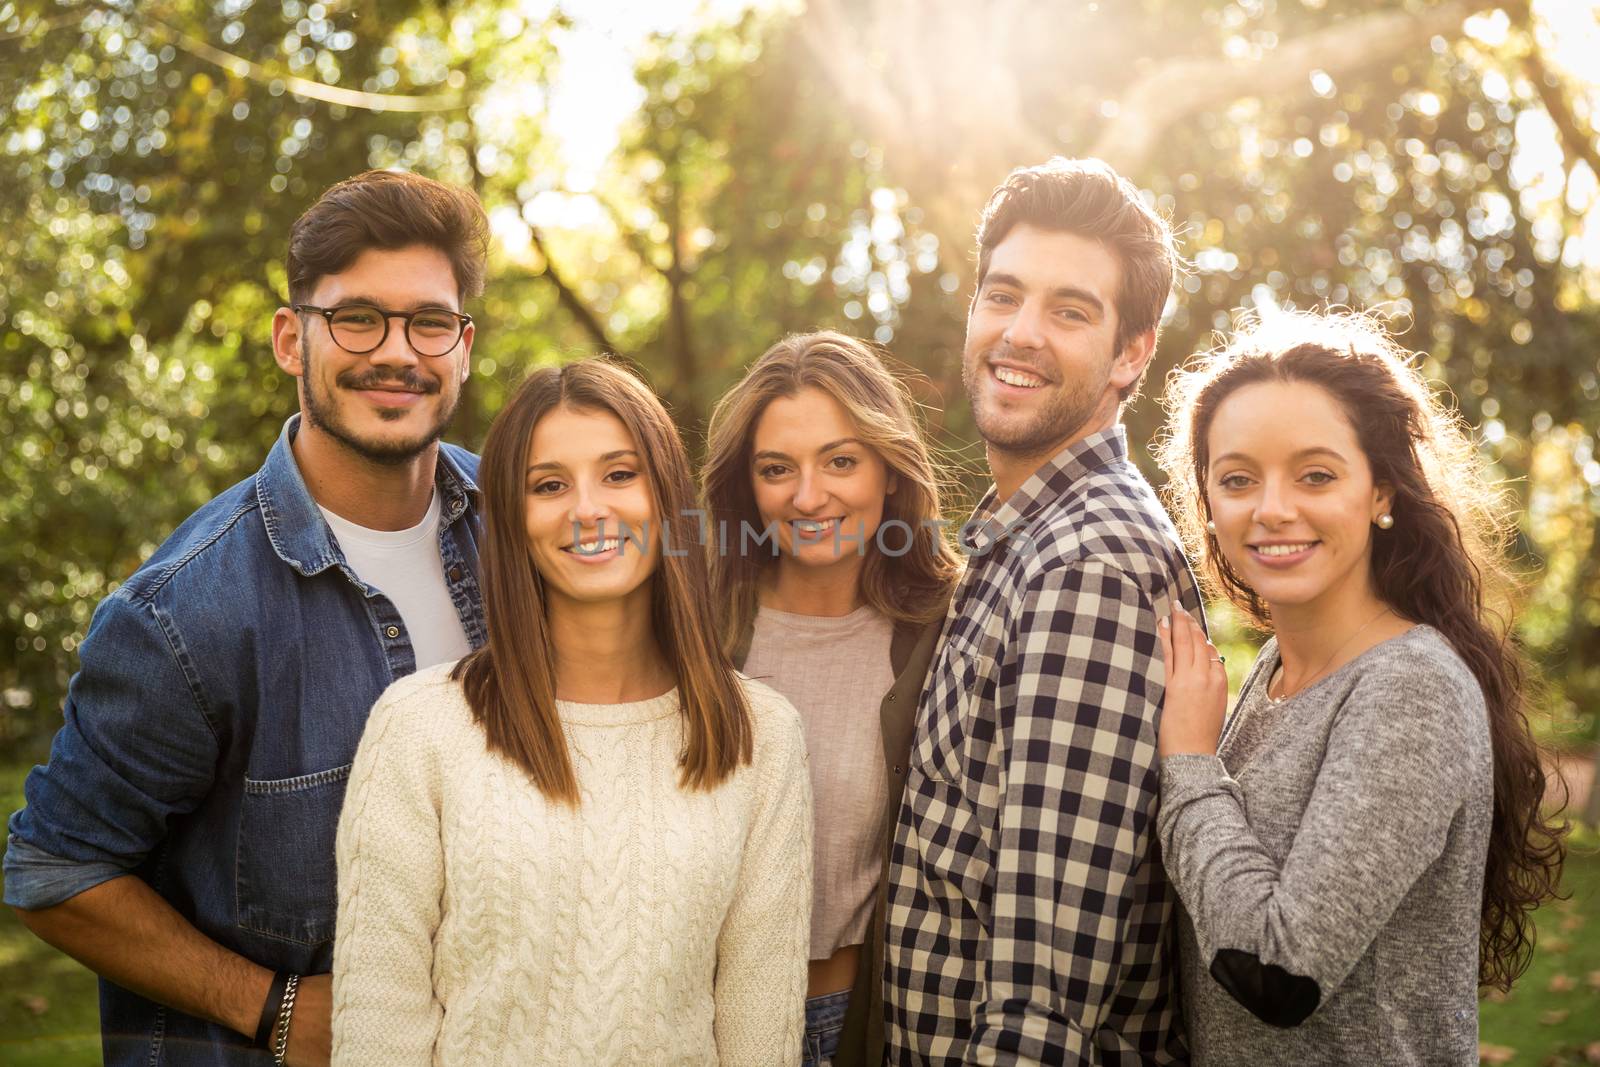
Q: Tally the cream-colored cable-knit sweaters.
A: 1